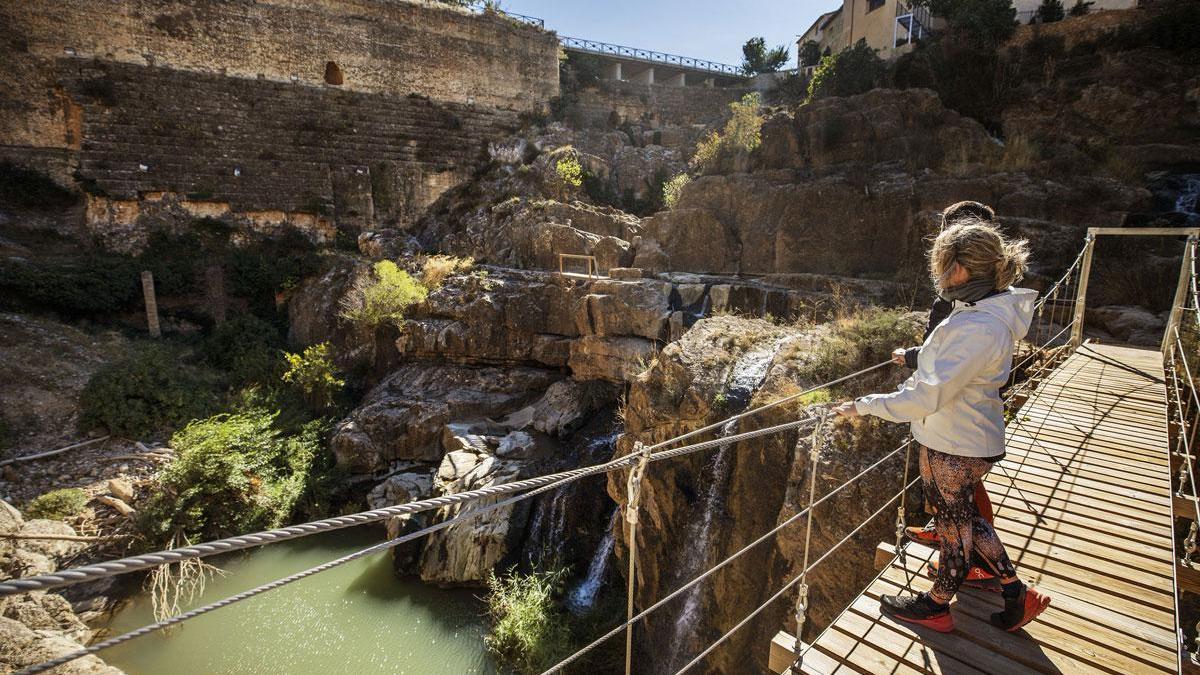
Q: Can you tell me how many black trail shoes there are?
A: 2